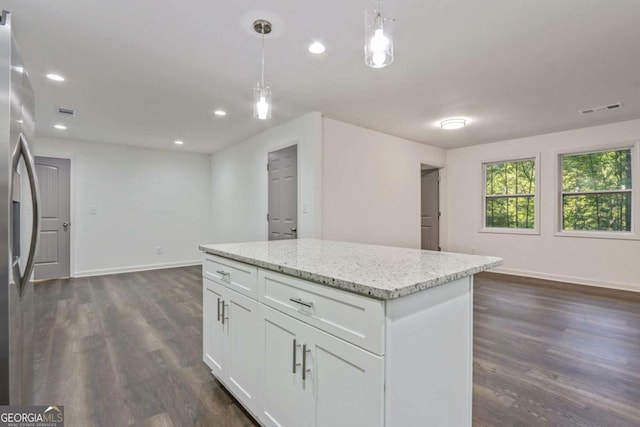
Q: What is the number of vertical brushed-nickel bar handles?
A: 4